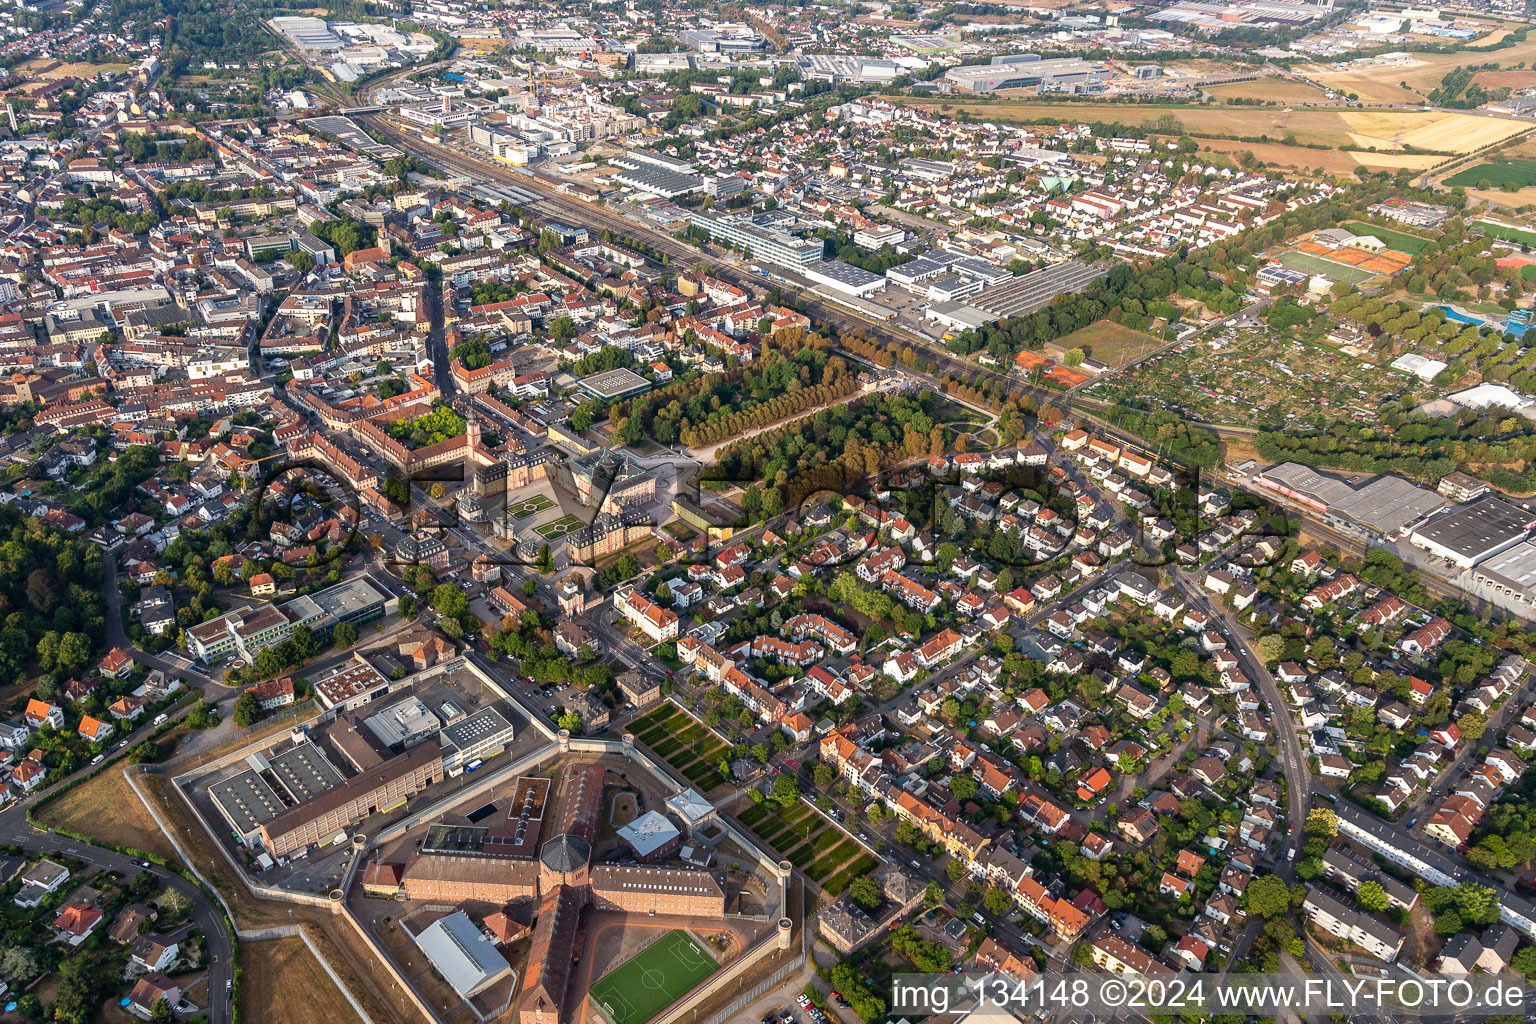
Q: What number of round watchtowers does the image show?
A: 6